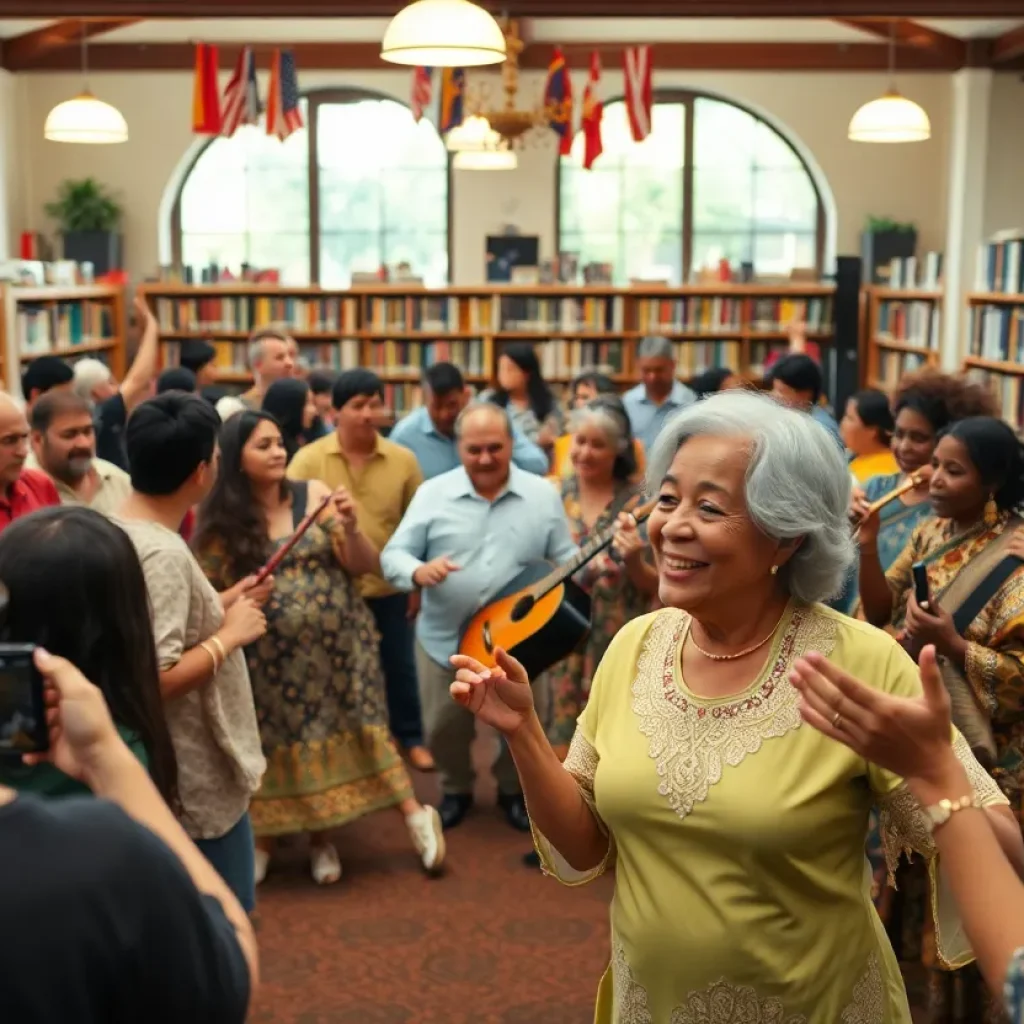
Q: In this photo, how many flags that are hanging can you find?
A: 8